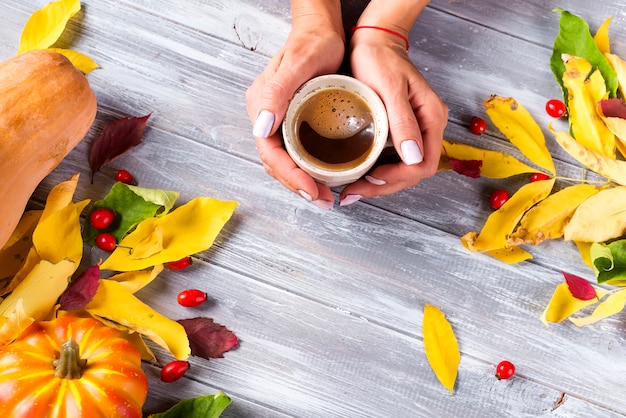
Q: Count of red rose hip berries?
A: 11